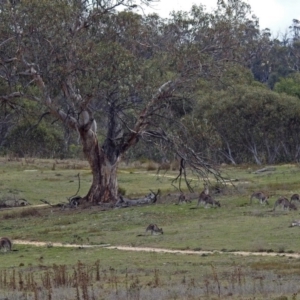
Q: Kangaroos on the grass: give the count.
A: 8